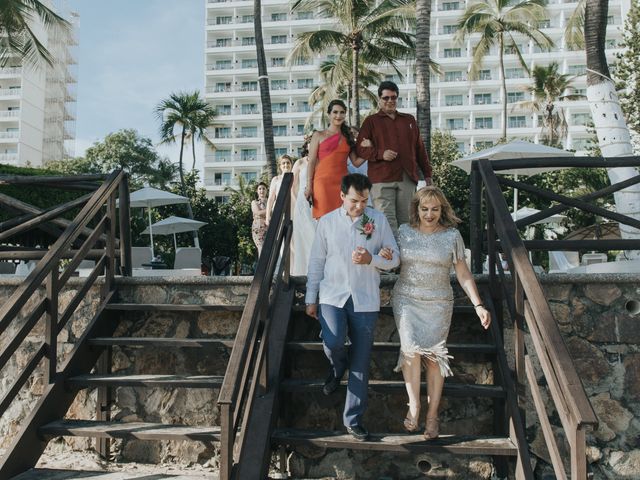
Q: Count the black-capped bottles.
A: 0